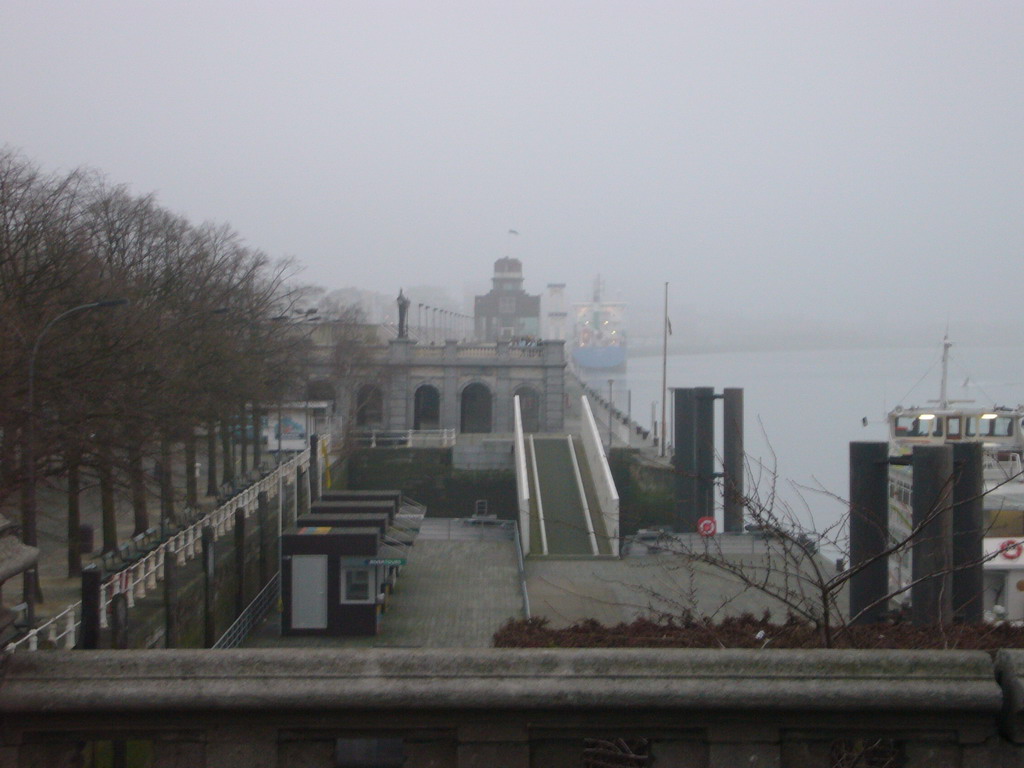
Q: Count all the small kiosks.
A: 4